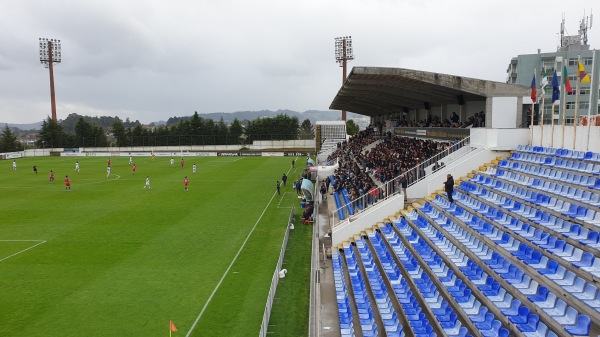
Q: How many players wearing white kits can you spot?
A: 7